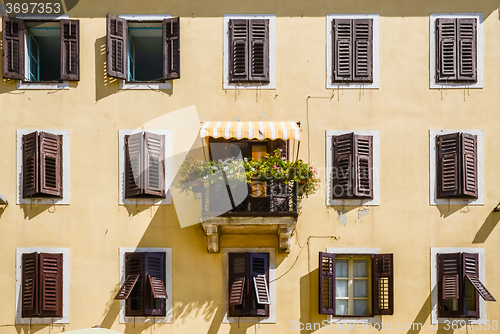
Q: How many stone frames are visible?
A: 14